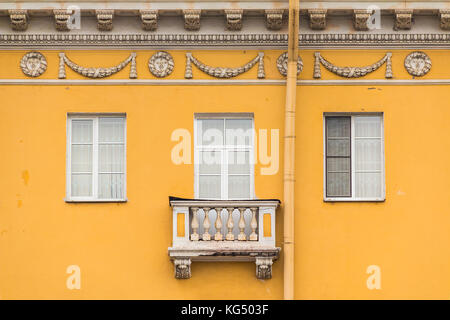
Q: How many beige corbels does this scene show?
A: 13